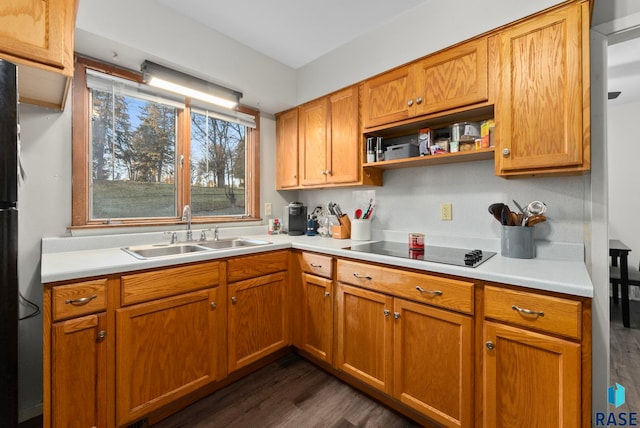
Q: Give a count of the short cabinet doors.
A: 2